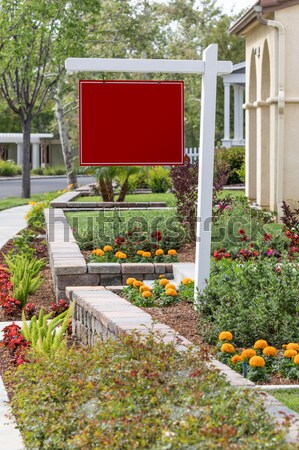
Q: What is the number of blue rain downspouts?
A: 0